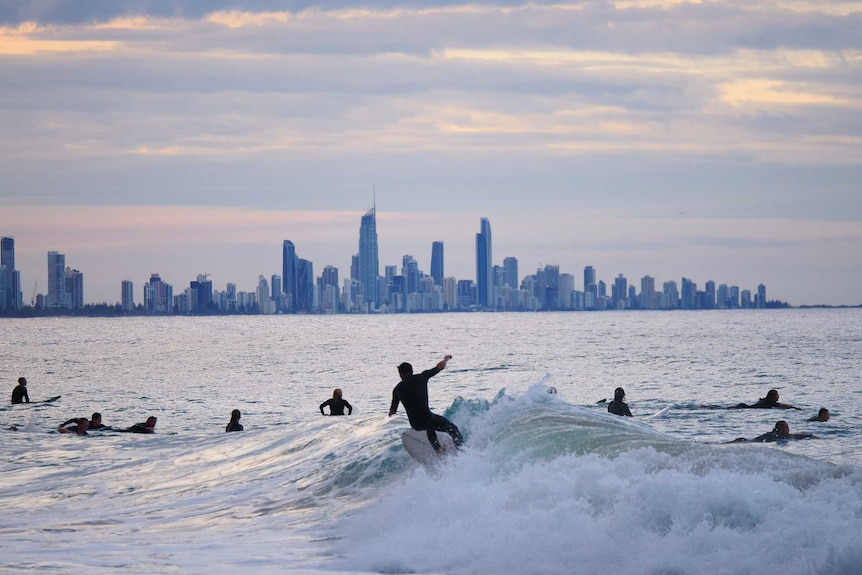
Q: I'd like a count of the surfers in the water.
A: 11